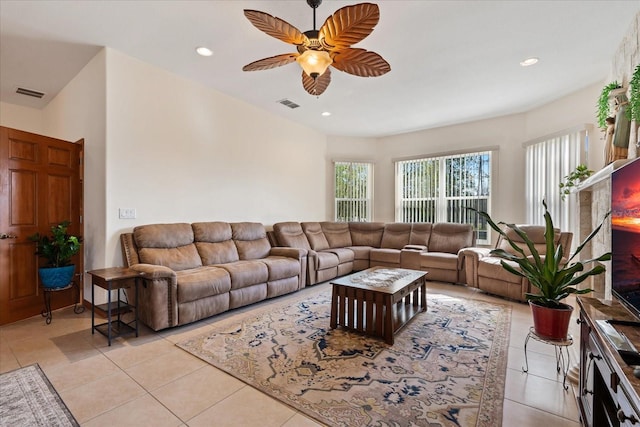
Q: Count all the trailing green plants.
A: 3